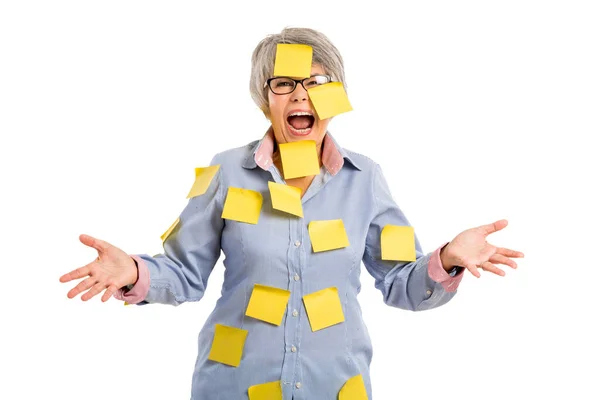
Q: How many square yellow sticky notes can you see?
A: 14